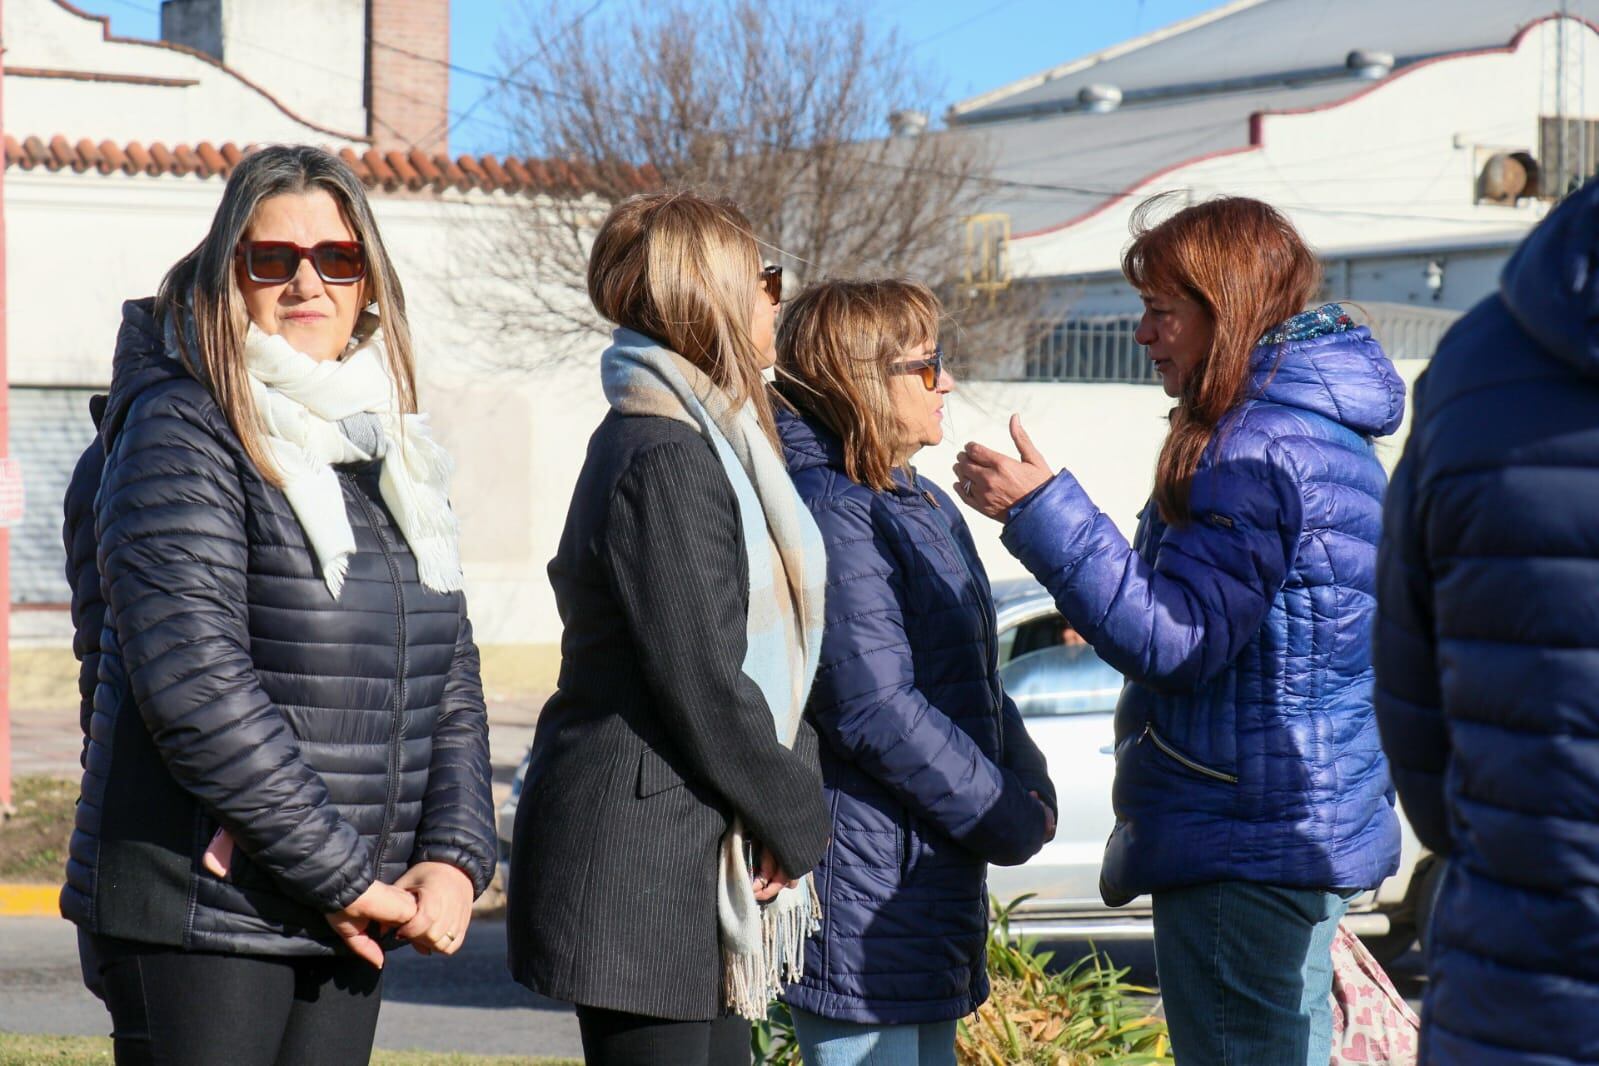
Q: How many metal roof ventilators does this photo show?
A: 3